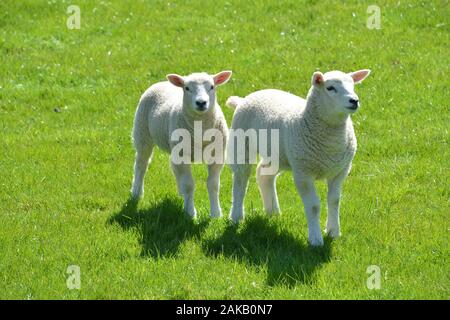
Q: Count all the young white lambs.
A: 2